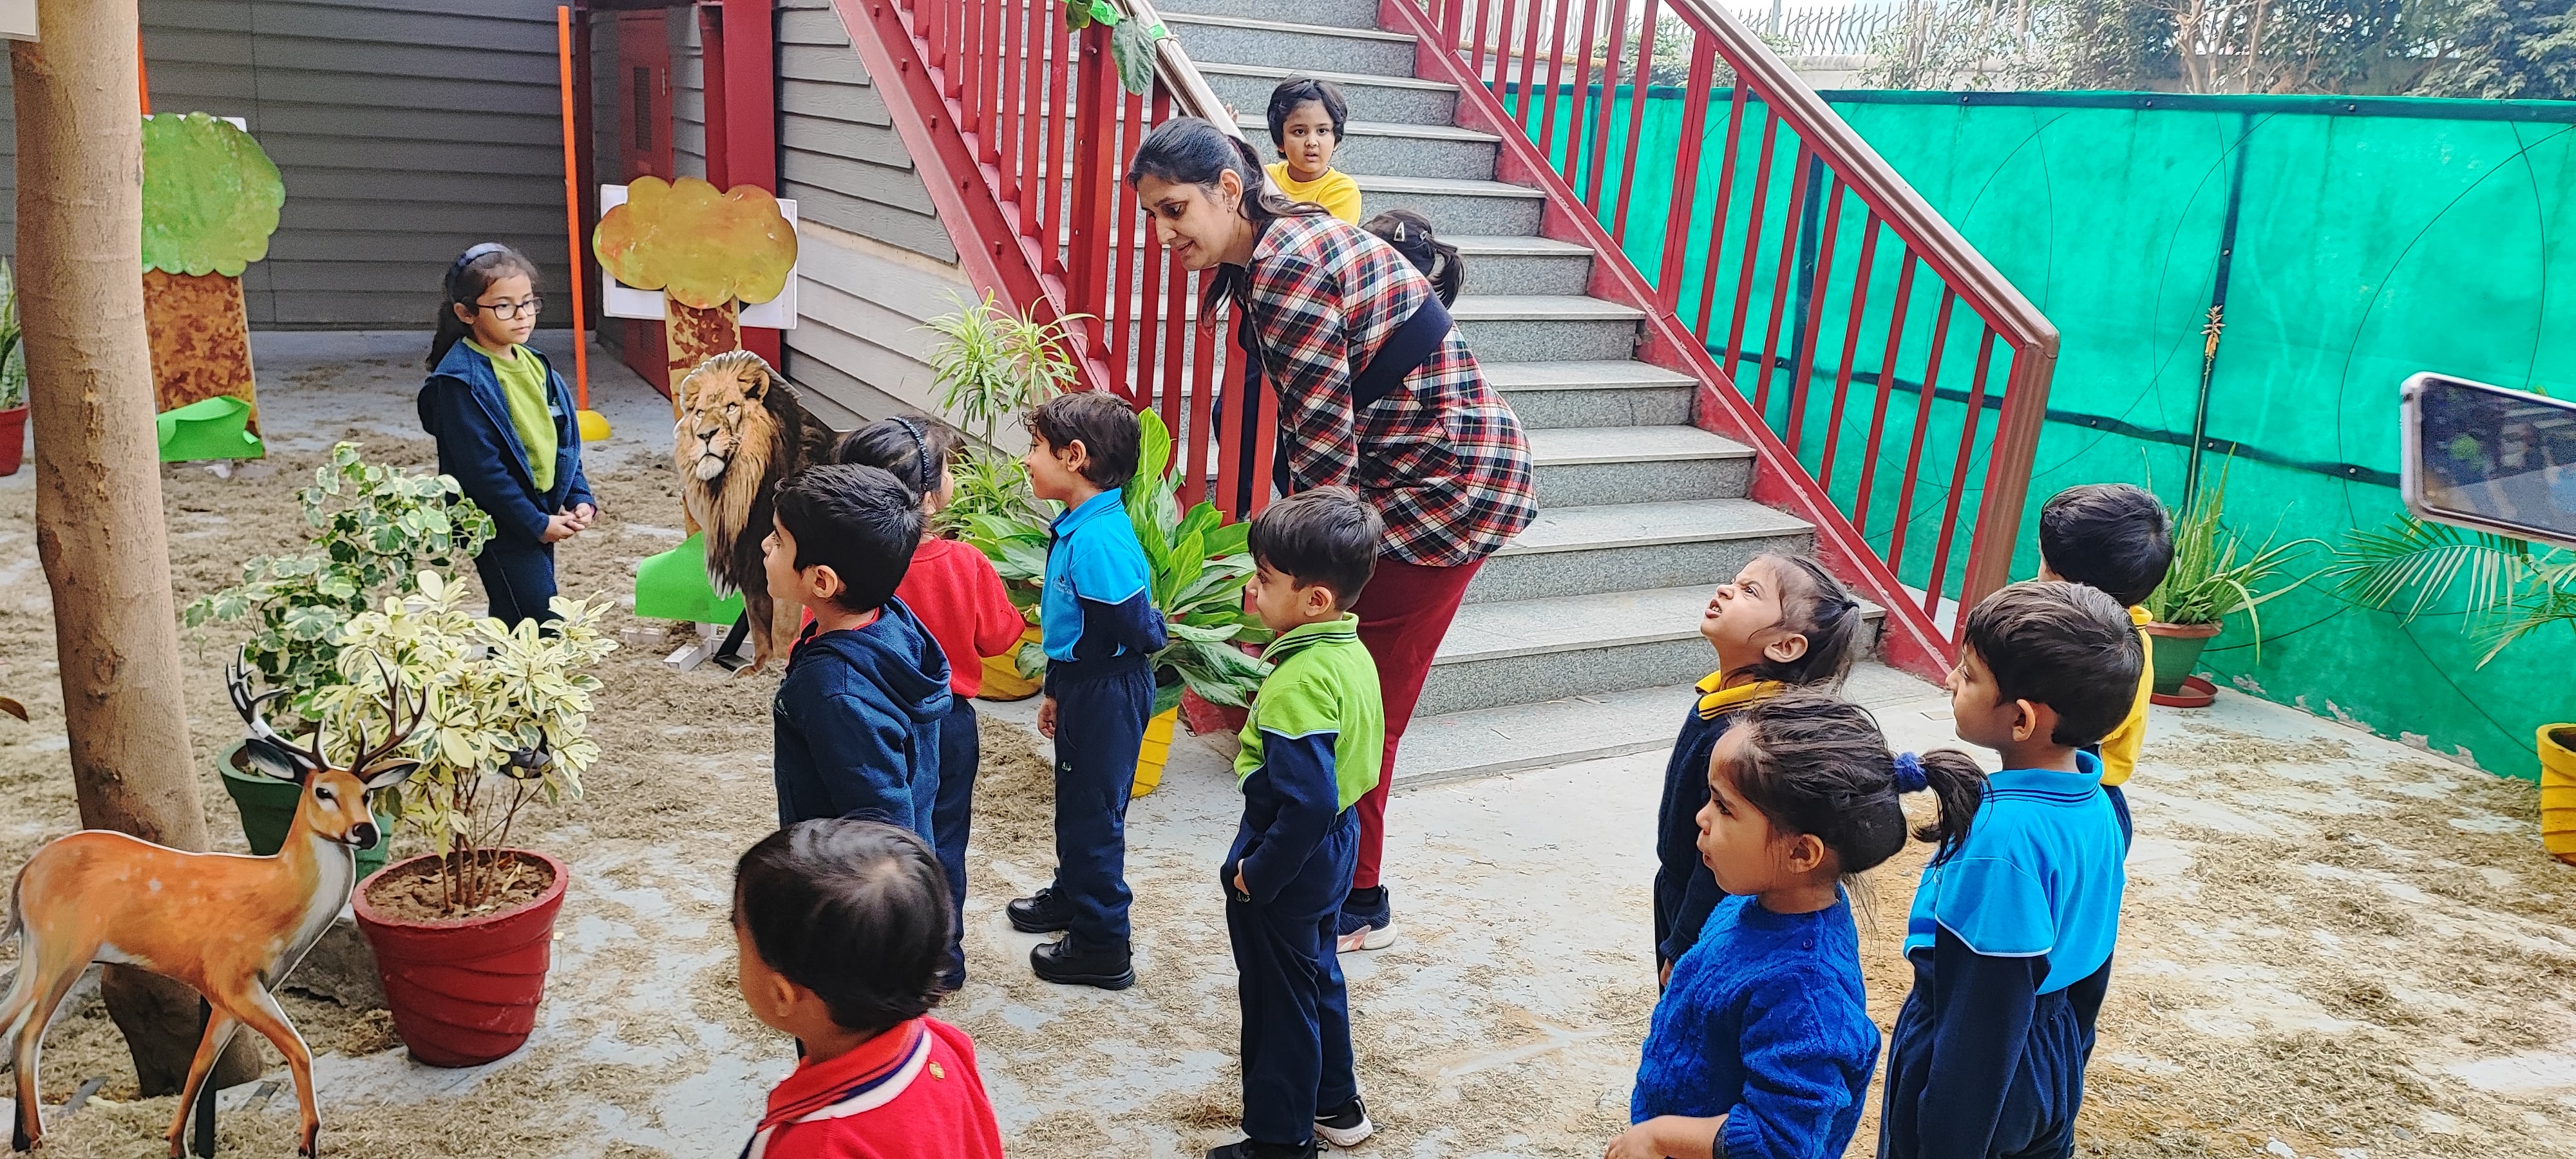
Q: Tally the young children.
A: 12